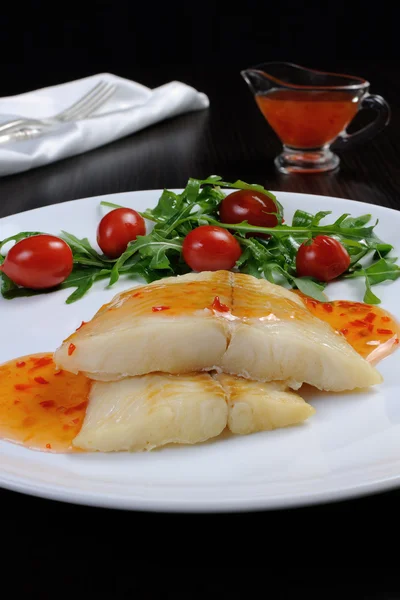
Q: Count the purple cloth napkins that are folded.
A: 0